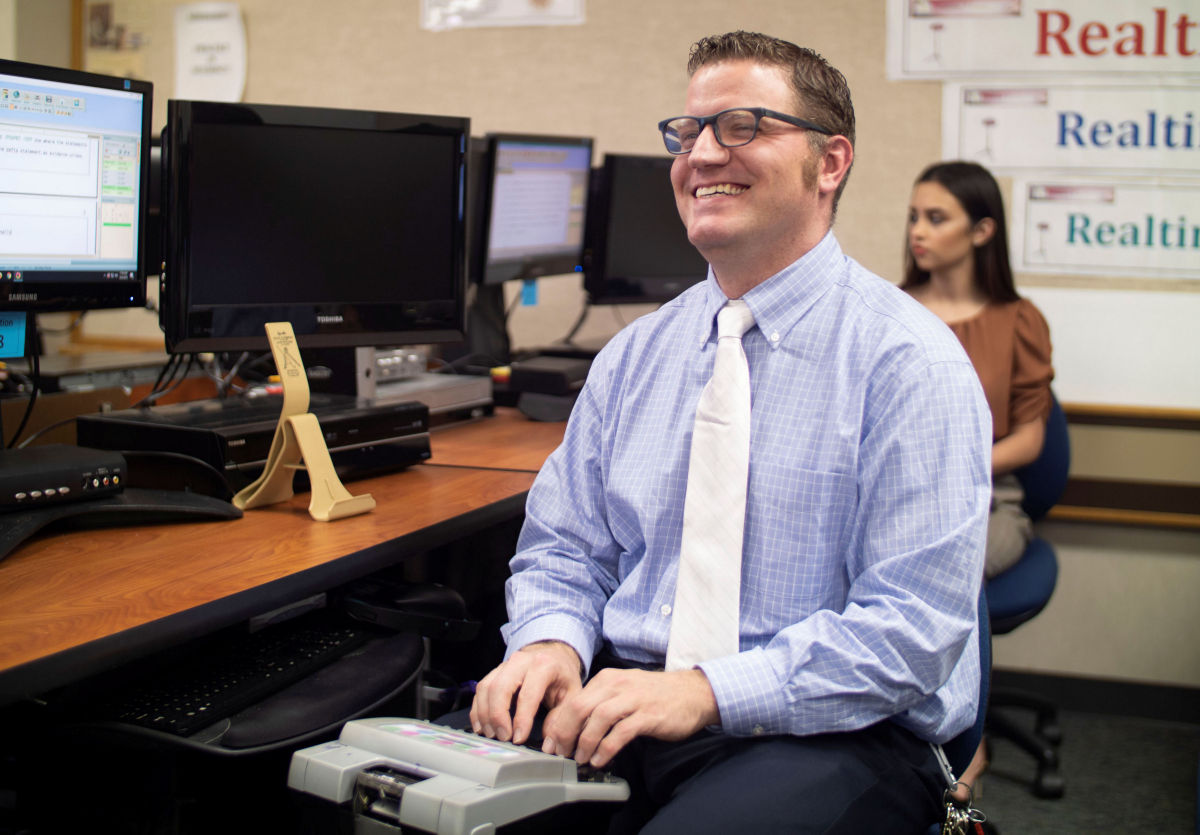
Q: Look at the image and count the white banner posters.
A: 3